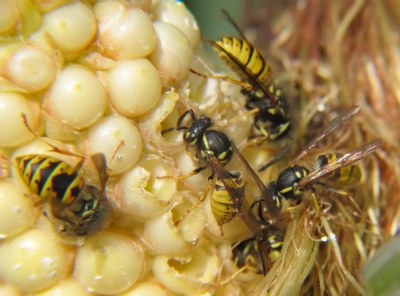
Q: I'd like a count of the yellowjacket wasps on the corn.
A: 5